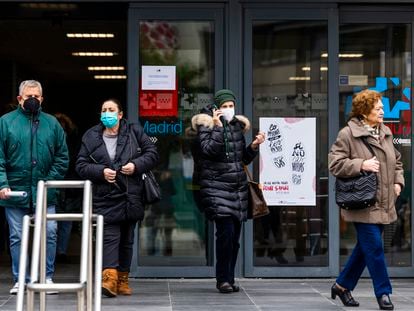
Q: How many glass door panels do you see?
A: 3